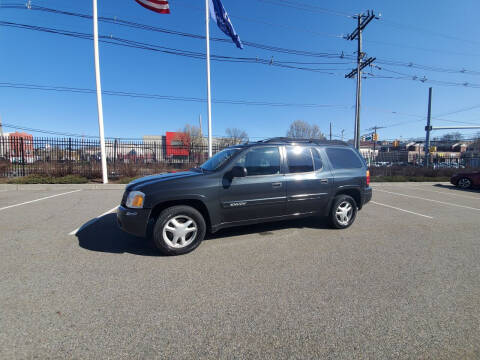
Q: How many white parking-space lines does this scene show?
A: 5